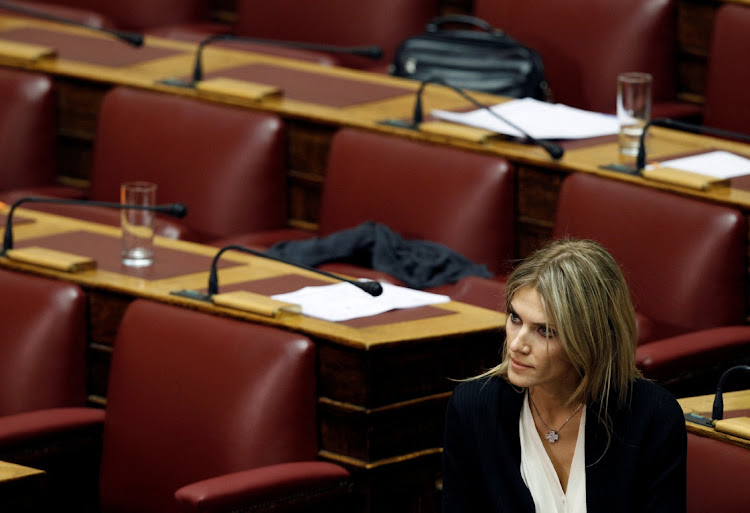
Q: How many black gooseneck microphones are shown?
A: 7